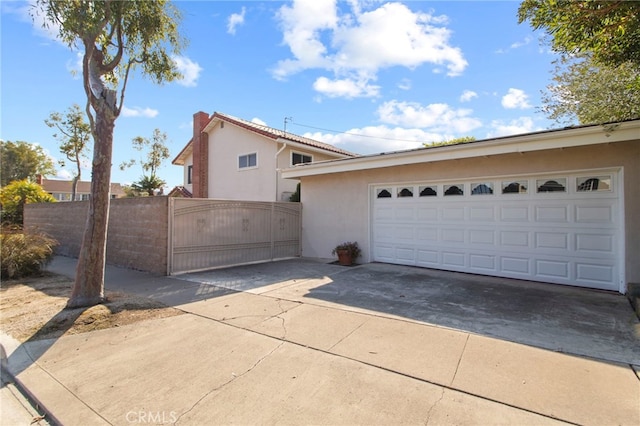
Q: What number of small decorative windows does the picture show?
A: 8